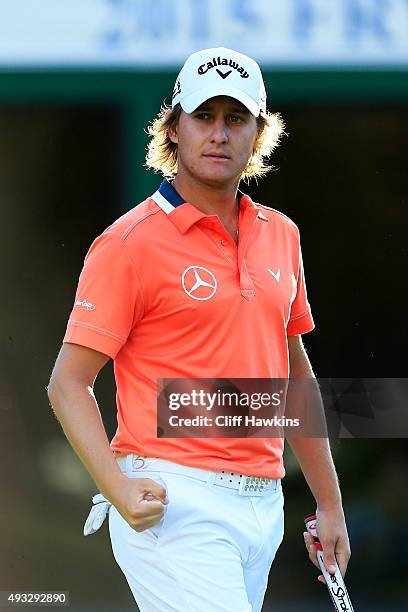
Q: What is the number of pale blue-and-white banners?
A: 1